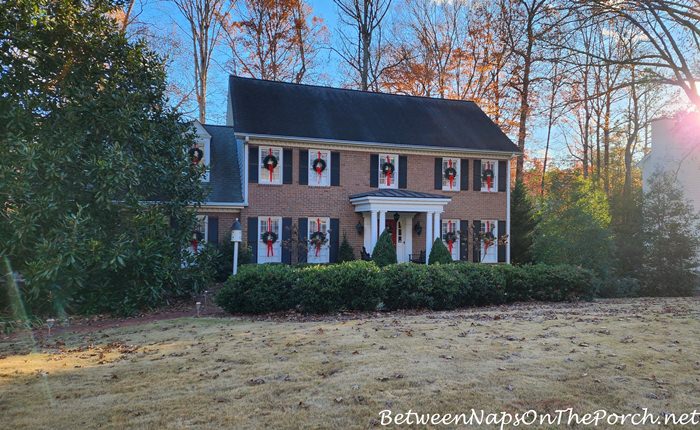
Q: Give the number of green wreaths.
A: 11